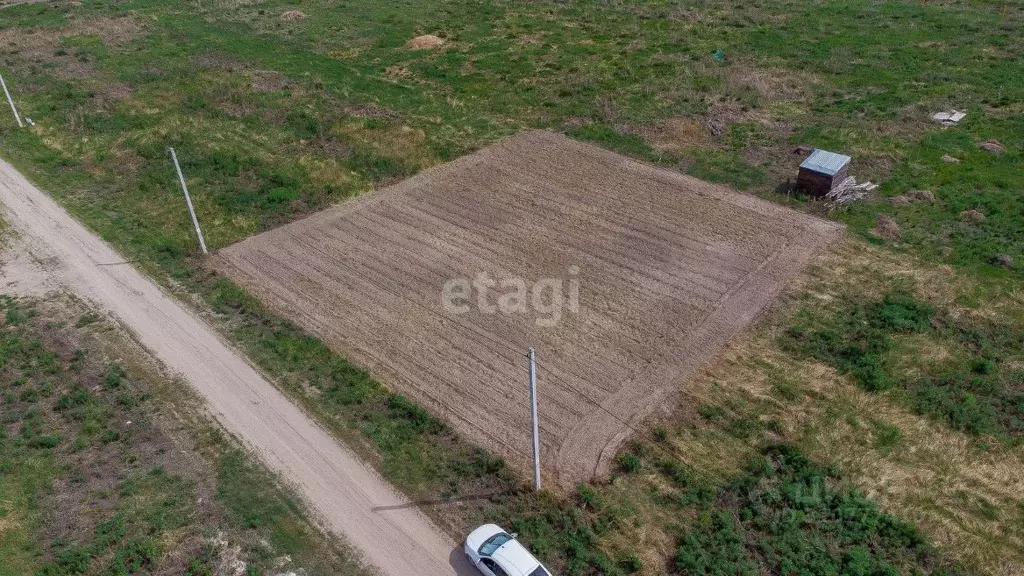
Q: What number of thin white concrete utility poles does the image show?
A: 3